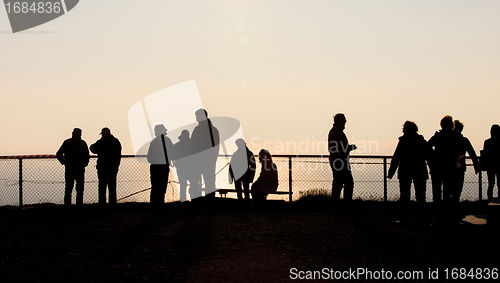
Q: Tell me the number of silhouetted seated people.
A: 1